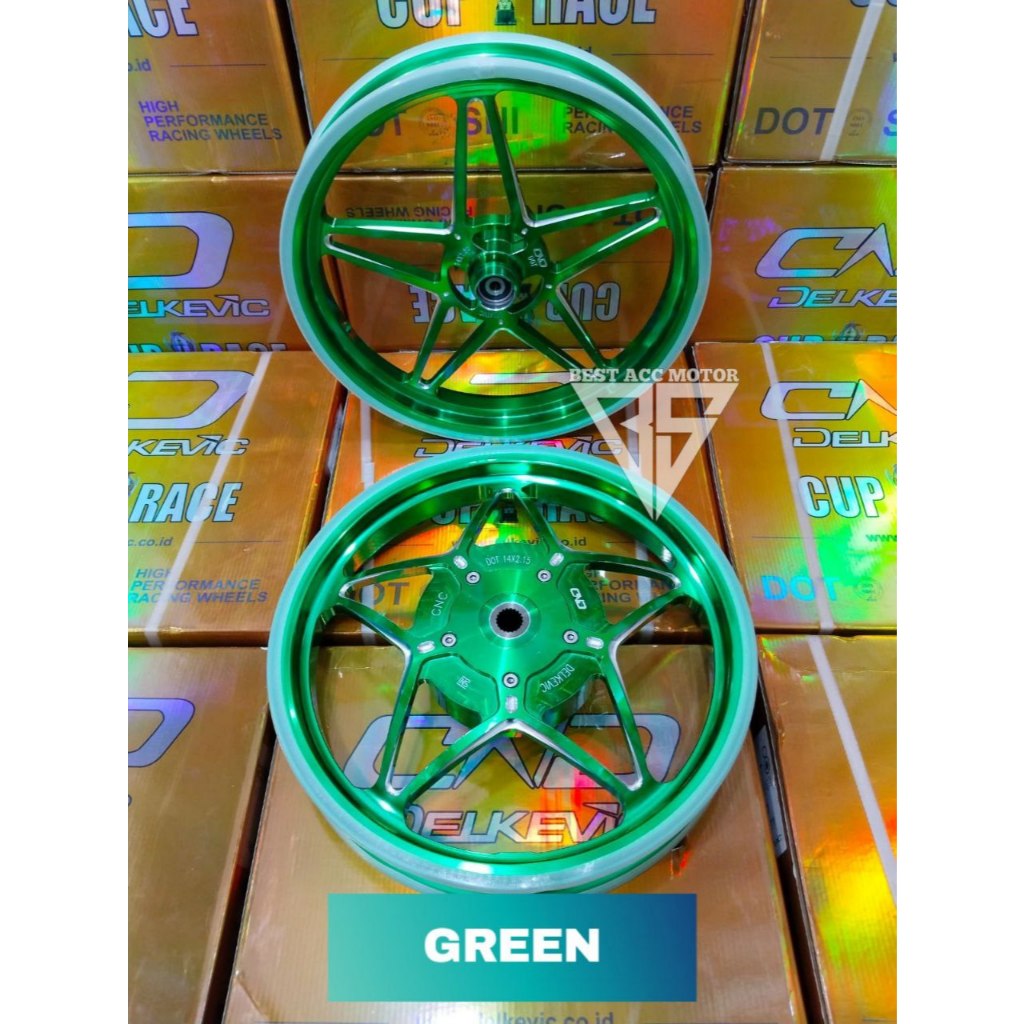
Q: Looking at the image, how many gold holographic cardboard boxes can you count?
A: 12